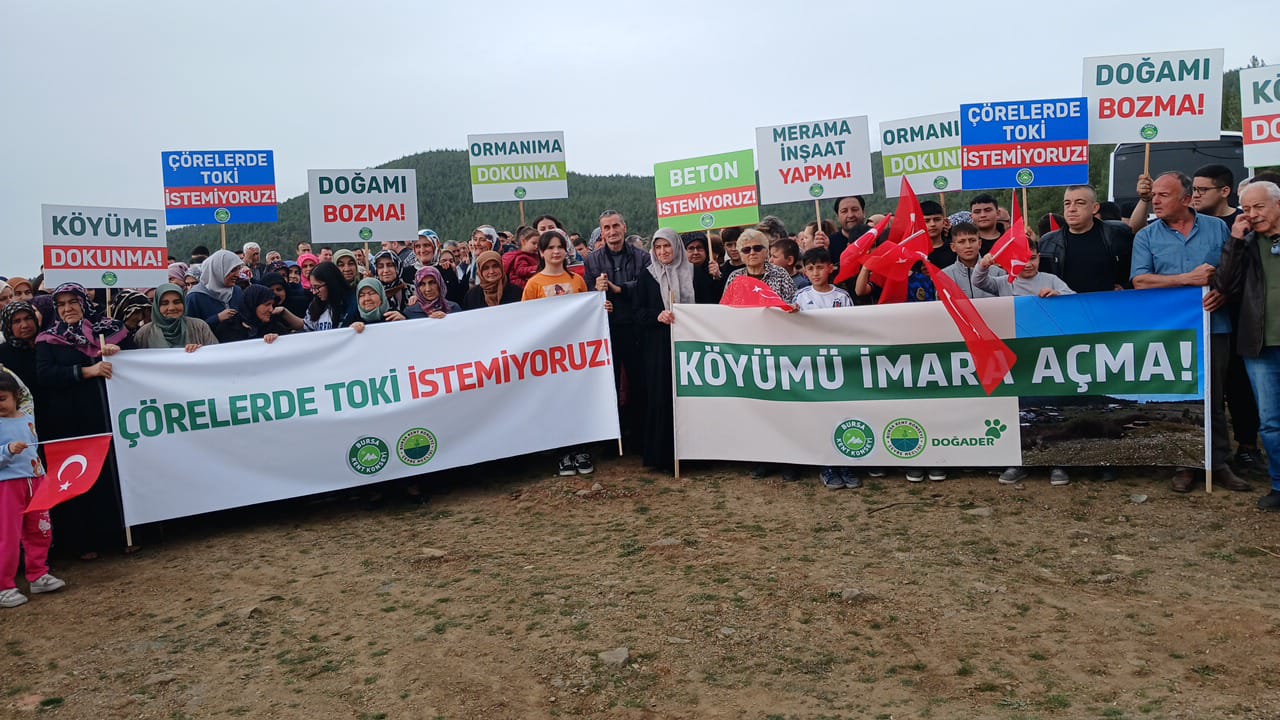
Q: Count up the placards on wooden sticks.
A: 10